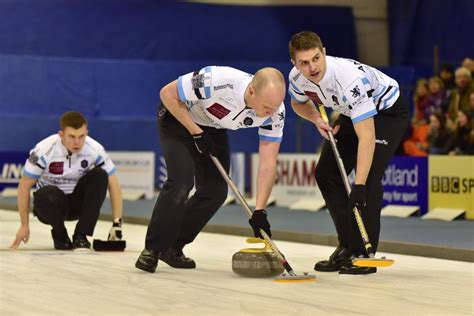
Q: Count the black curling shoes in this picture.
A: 6